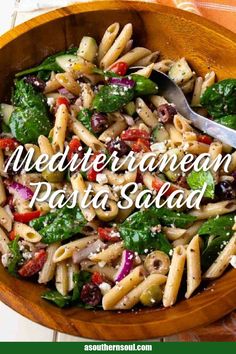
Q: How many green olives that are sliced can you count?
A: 2